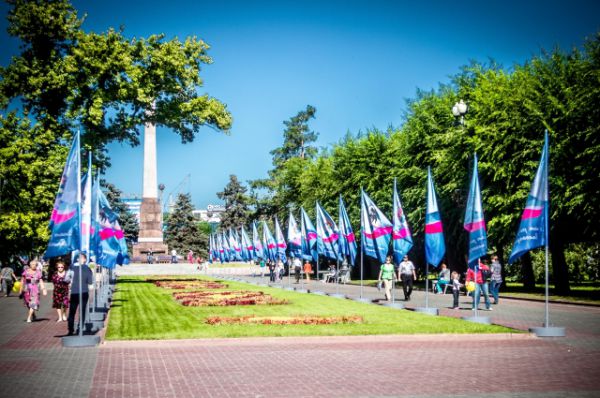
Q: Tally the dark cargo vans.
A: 0